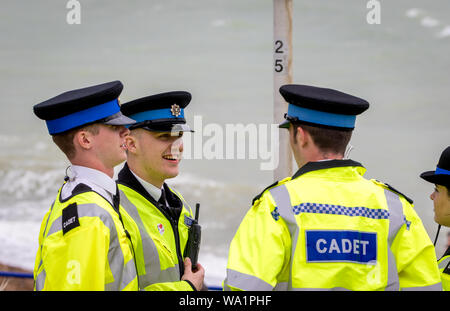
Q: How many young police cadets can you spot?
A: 4